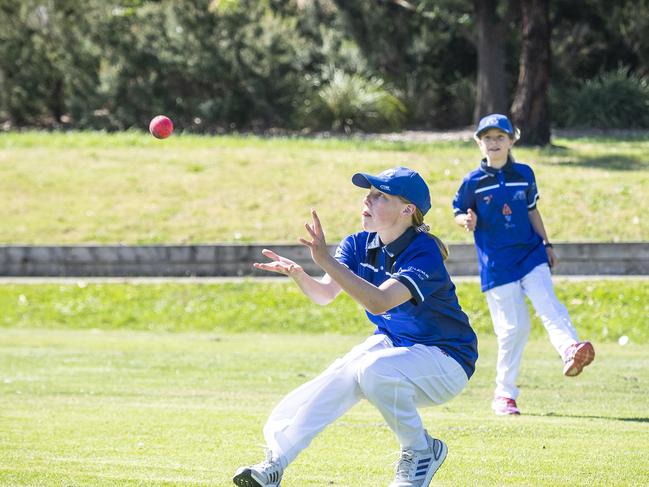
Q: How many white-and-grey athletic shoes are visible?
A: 2